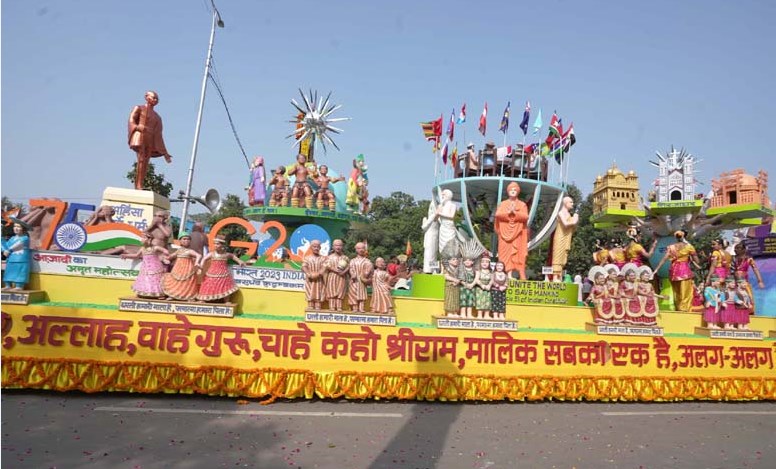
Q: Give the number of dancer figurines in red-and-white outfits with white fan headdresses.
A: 4